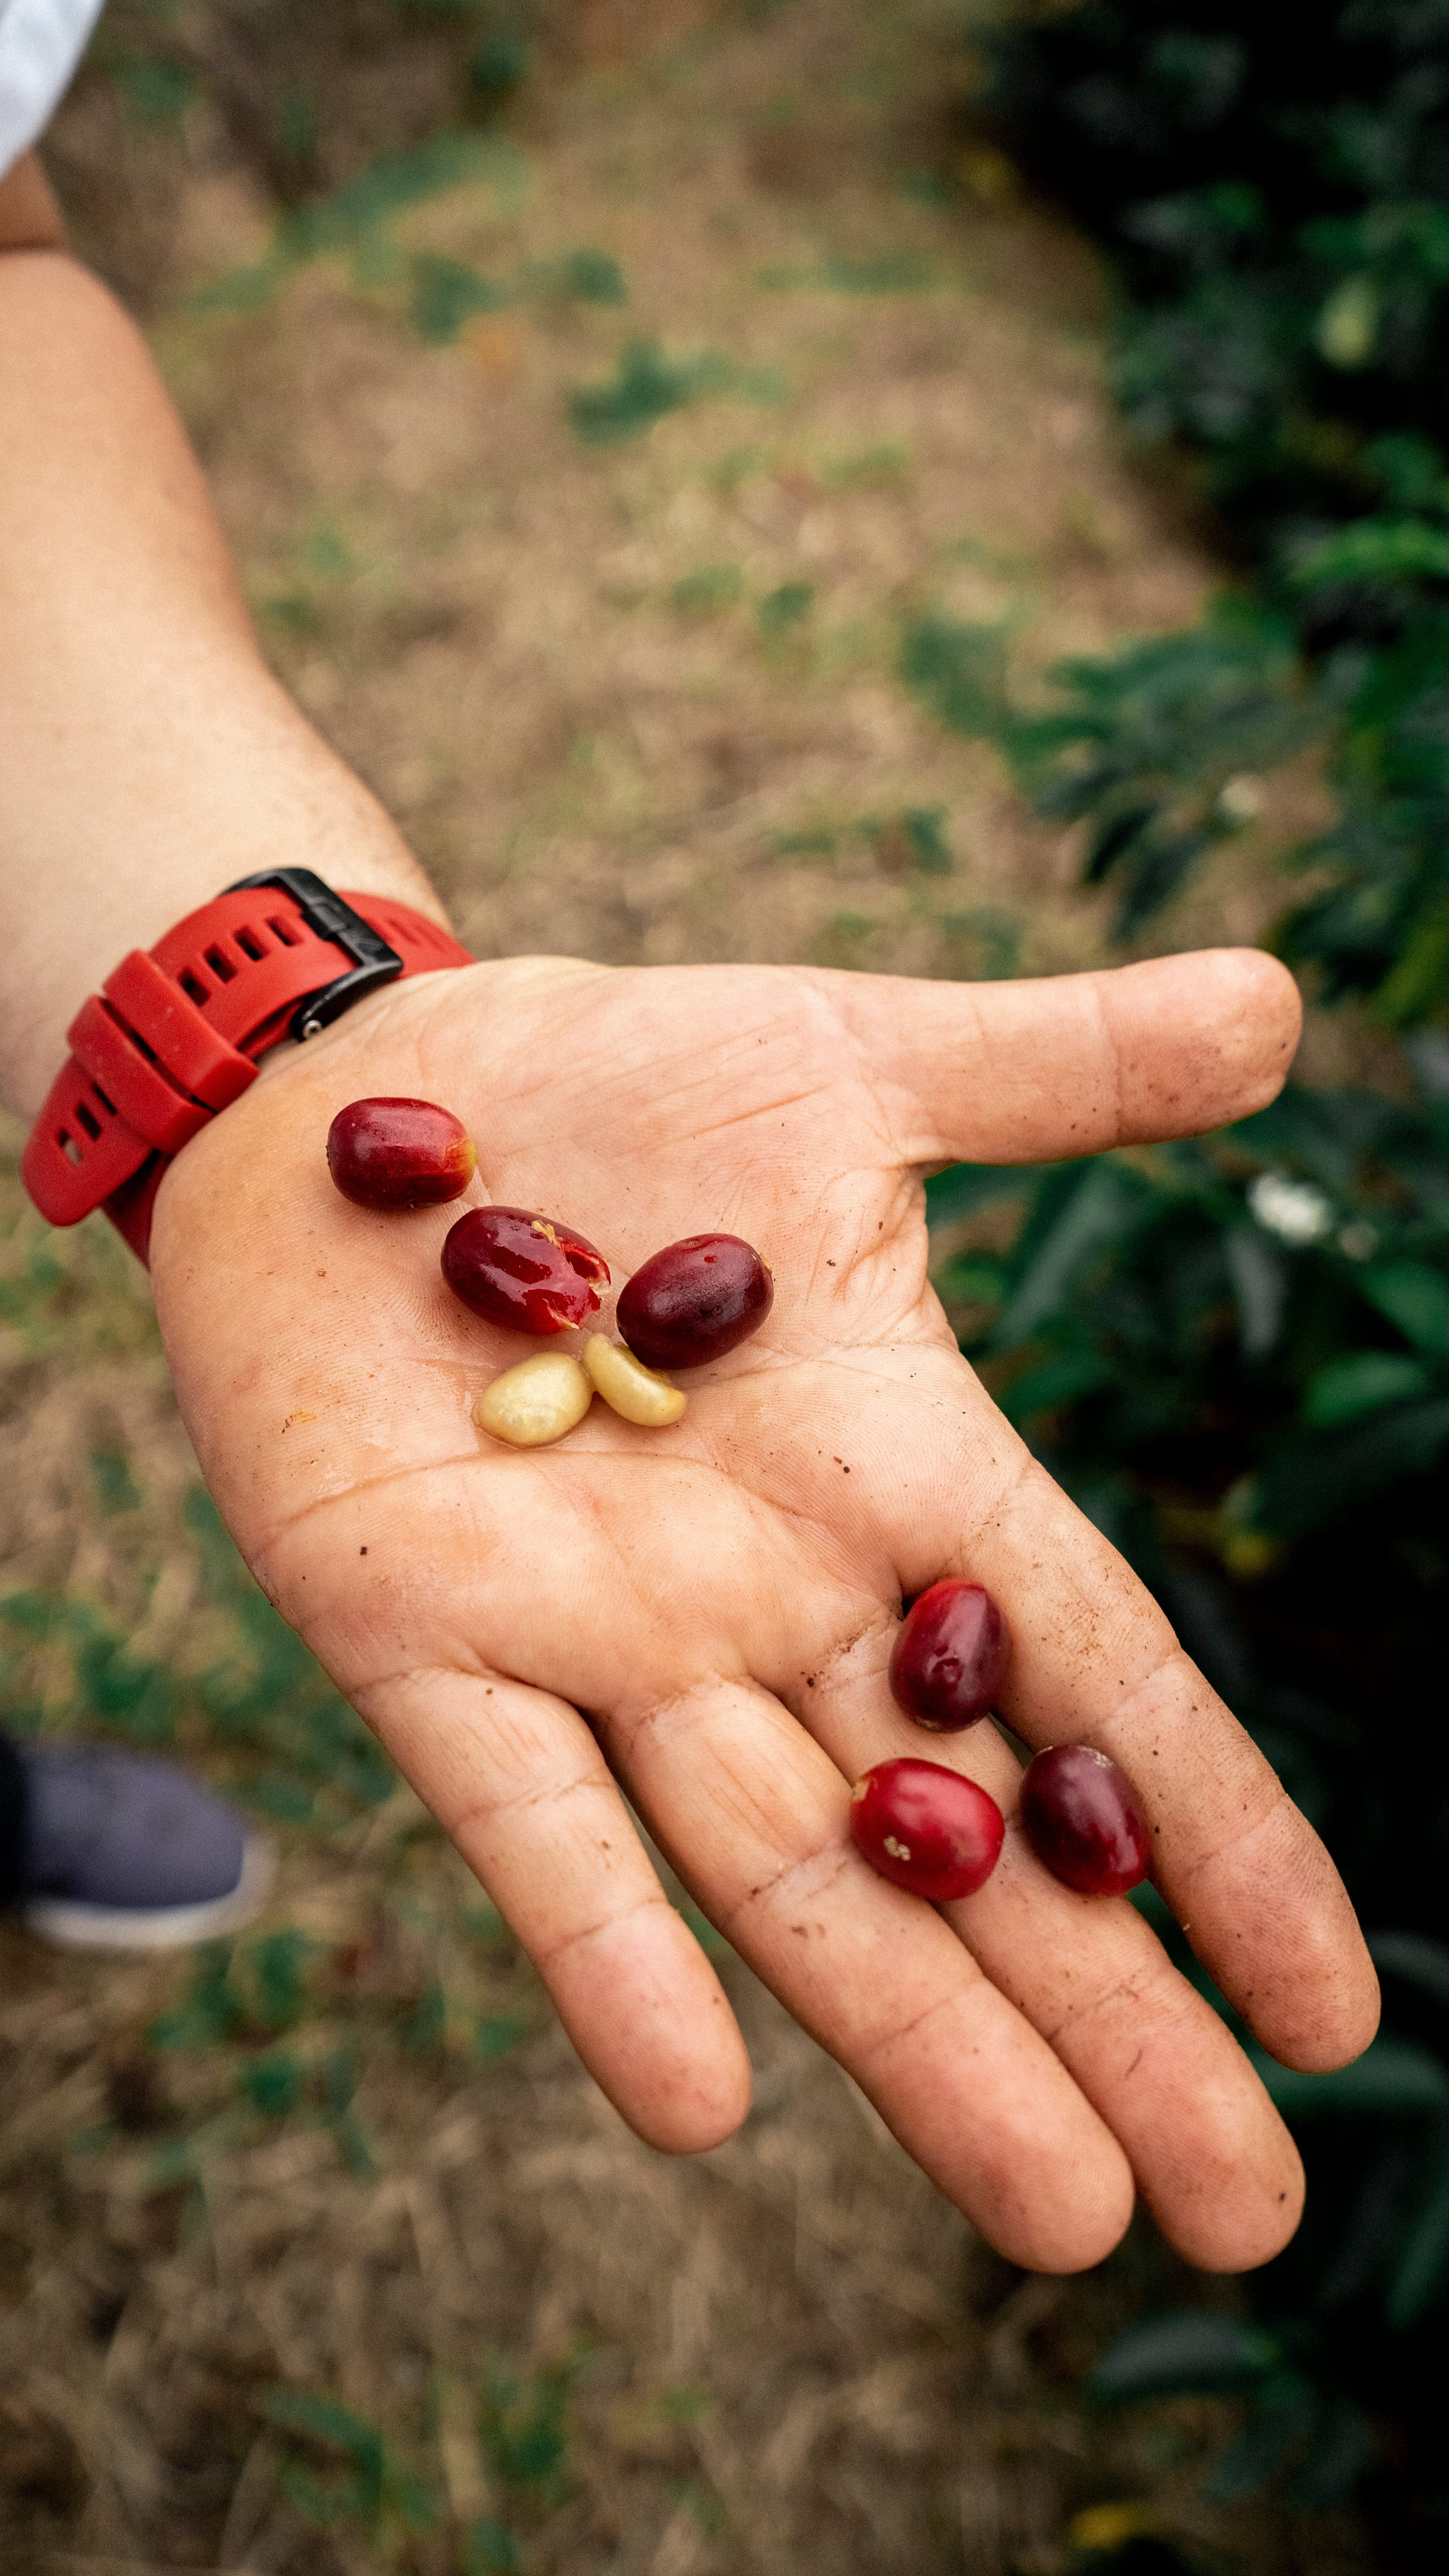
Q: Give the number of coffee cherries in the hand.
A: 6